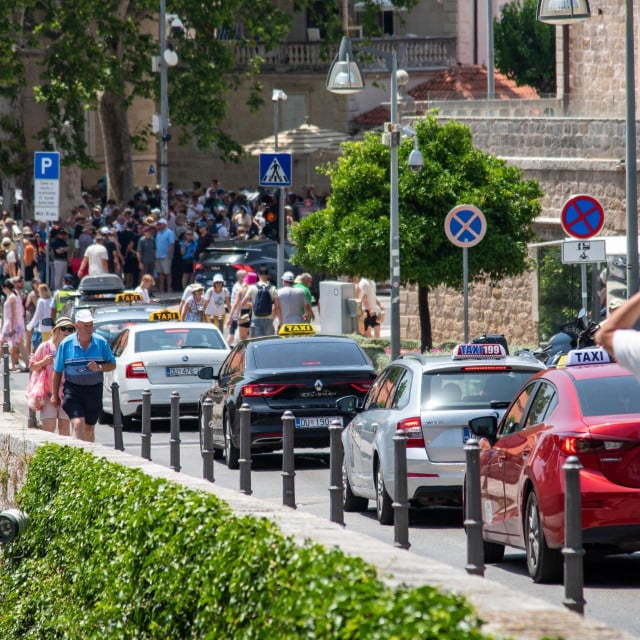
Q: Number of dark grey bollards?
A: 12